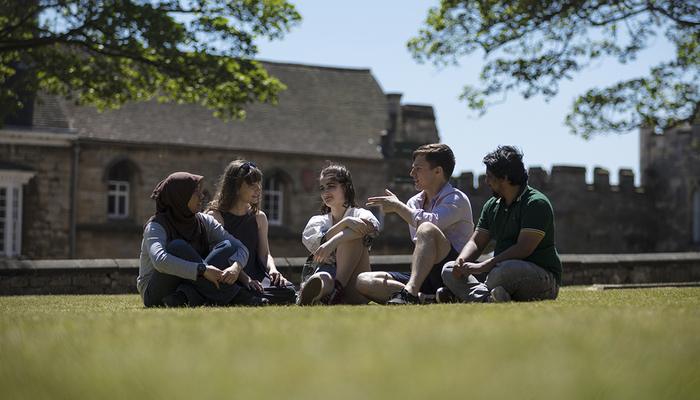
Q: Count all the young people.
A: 5